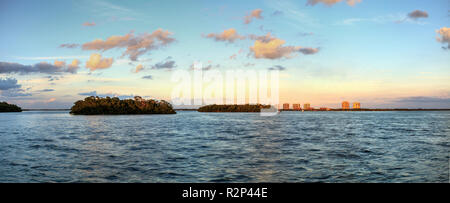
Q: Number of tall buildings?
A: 5